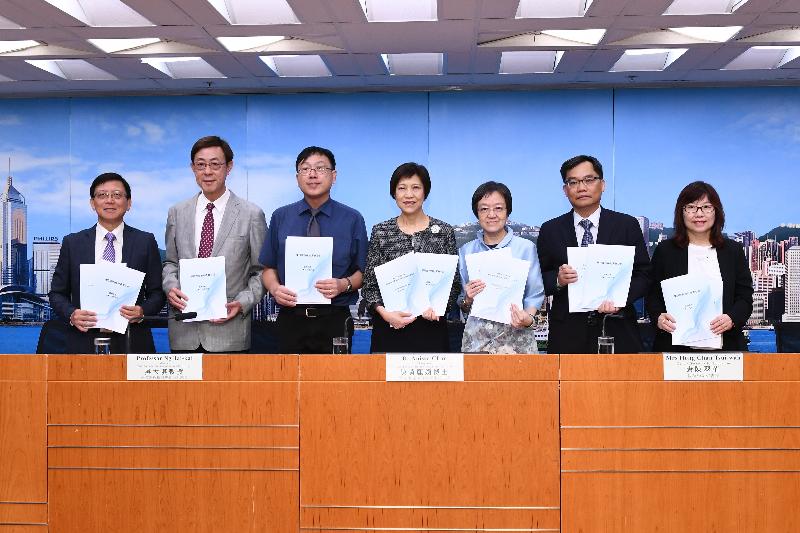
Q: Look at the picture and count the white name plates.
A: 3